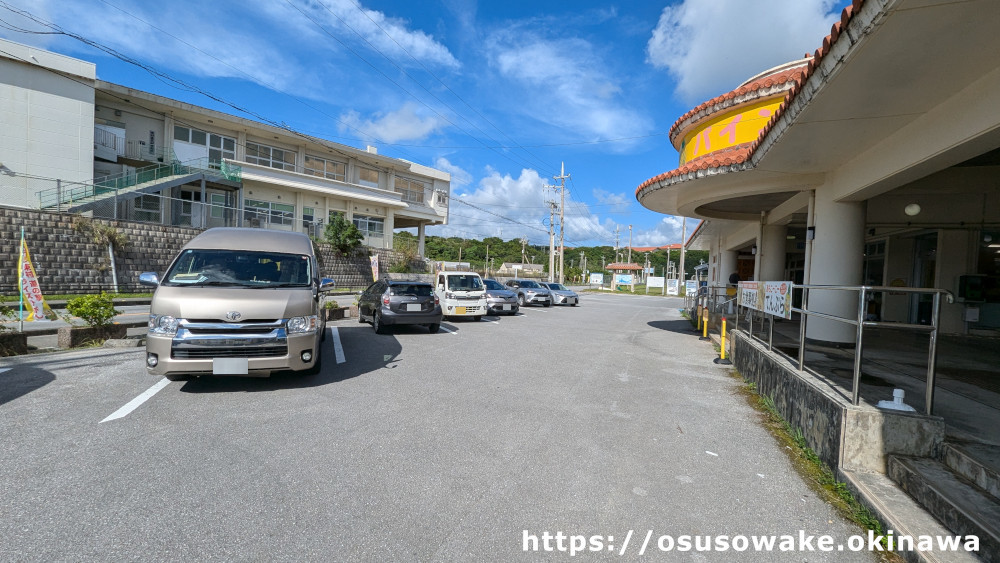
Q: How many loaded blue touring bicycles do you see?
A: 0